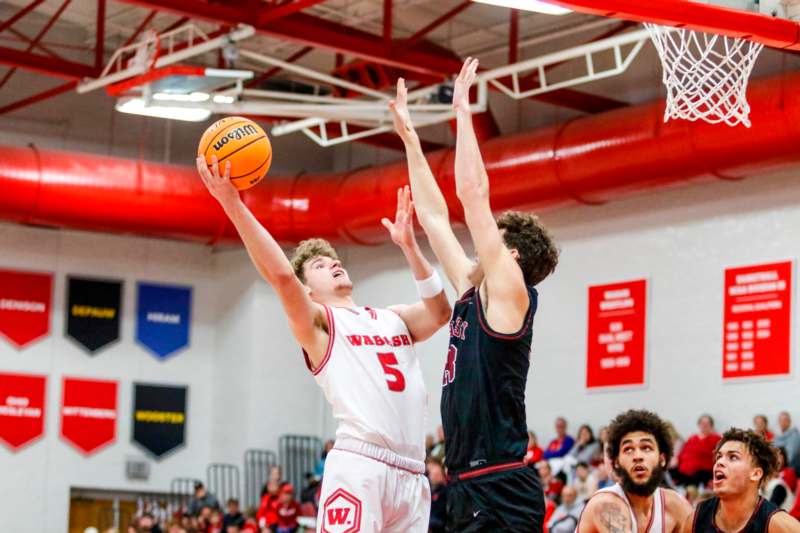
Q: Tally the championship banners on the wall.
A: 2